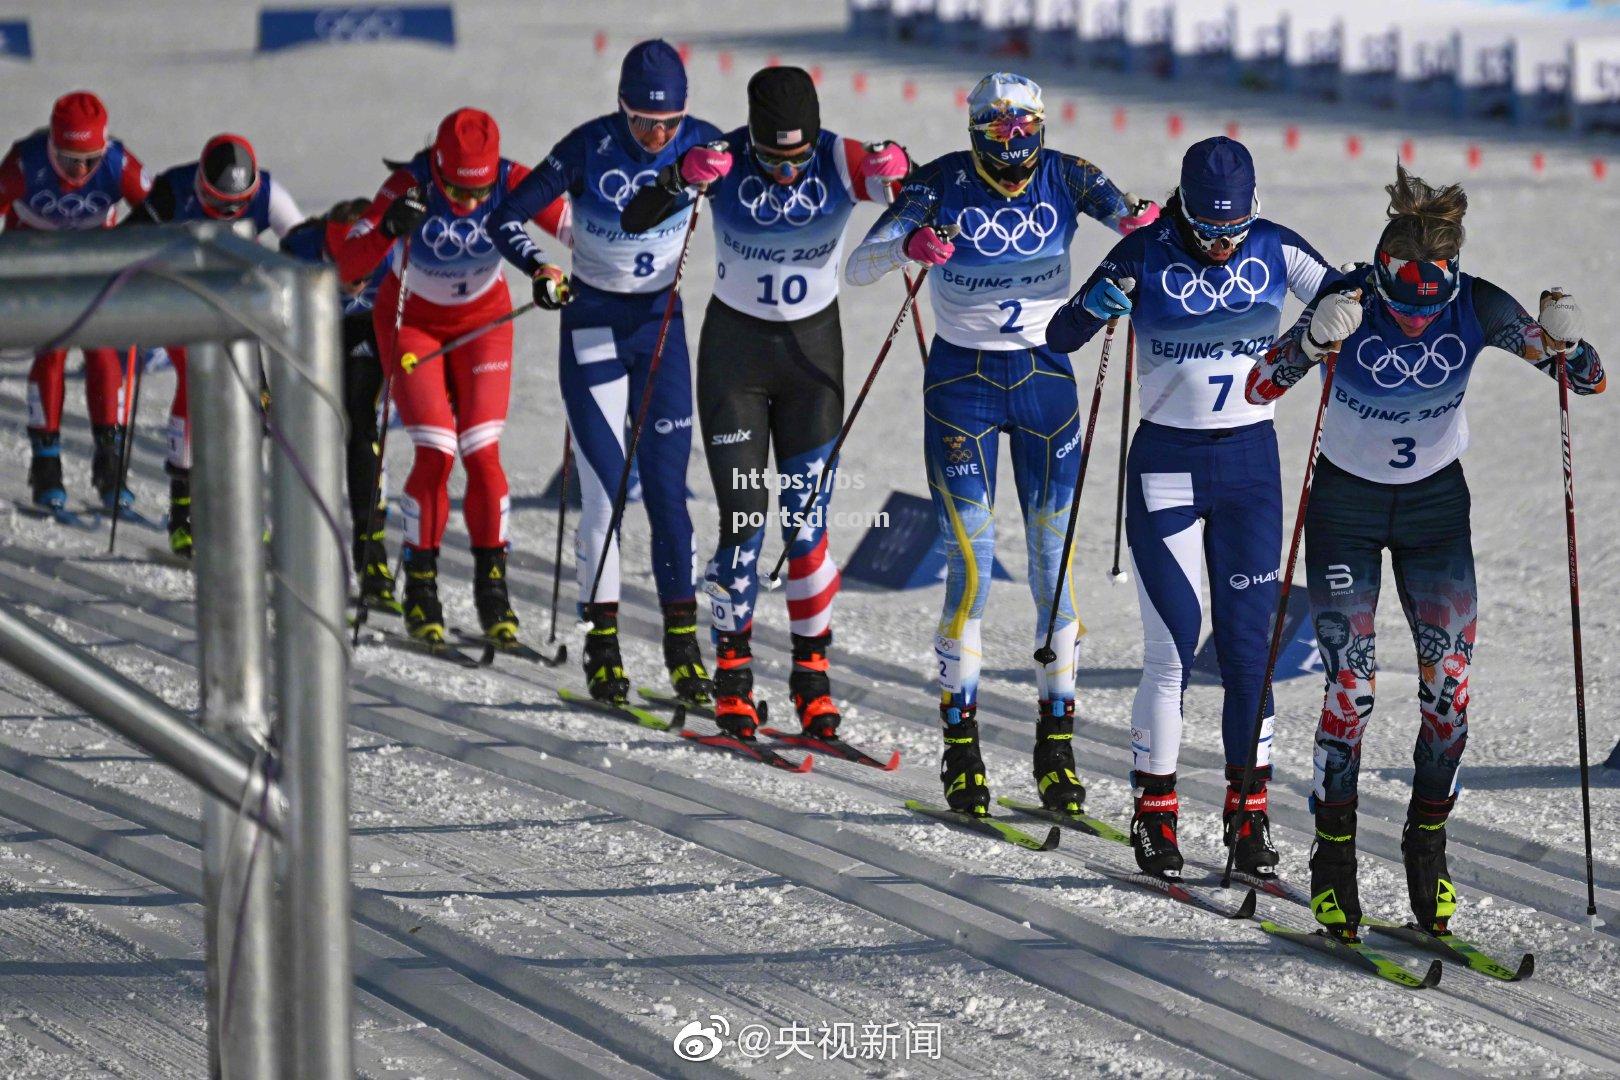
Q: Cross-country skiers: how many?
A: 9